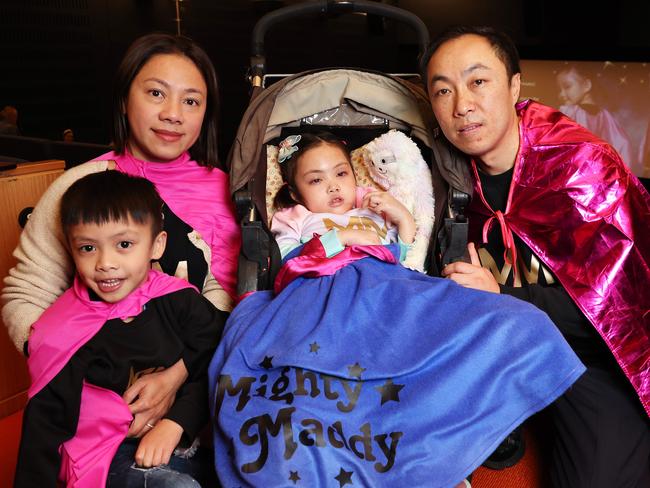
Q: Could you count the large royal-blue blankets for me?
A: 1